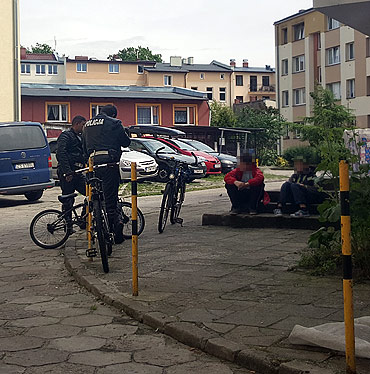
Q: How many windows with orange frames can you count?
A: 4